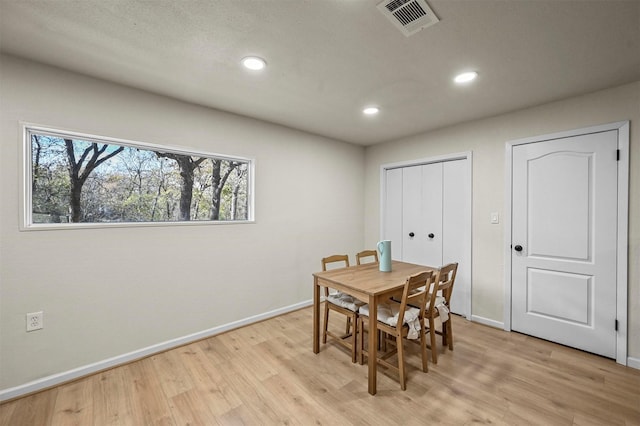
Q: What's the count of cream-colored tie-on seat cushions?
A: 3